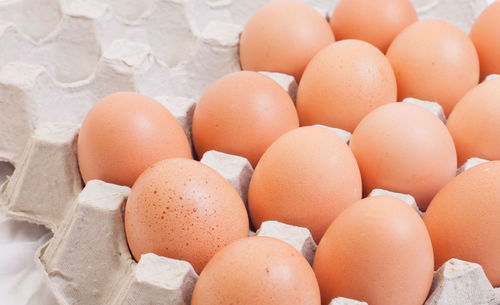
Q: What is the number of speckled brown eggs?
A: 1